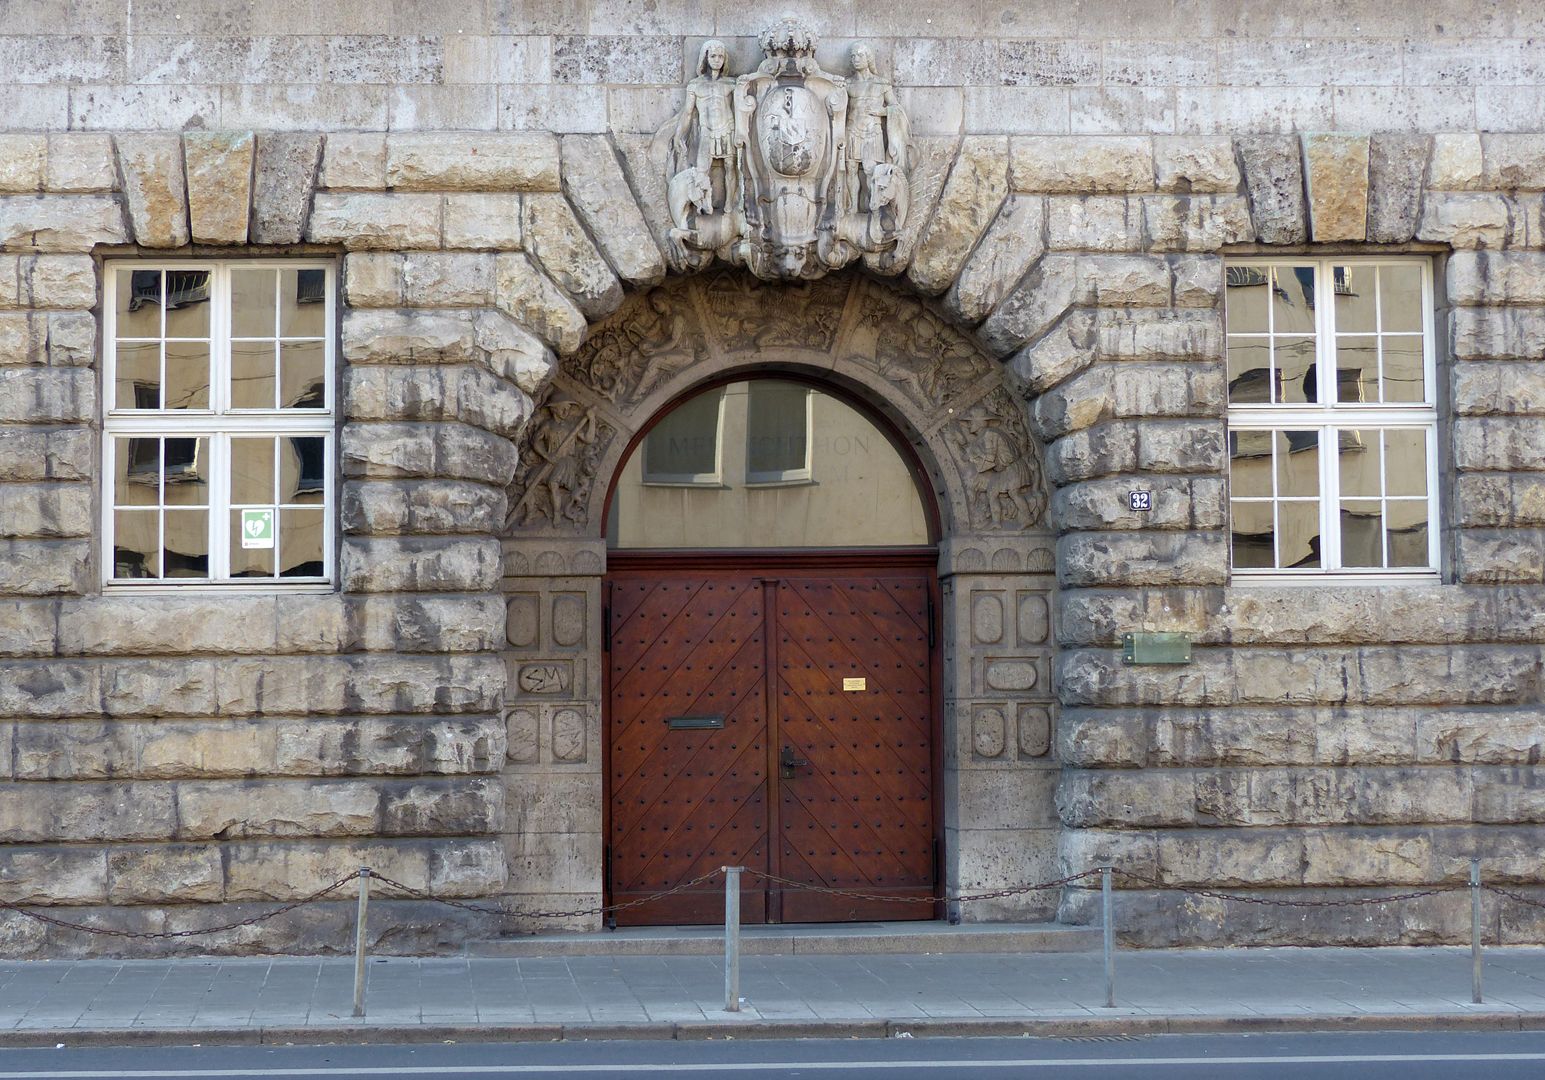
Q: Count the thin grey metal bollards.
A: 4